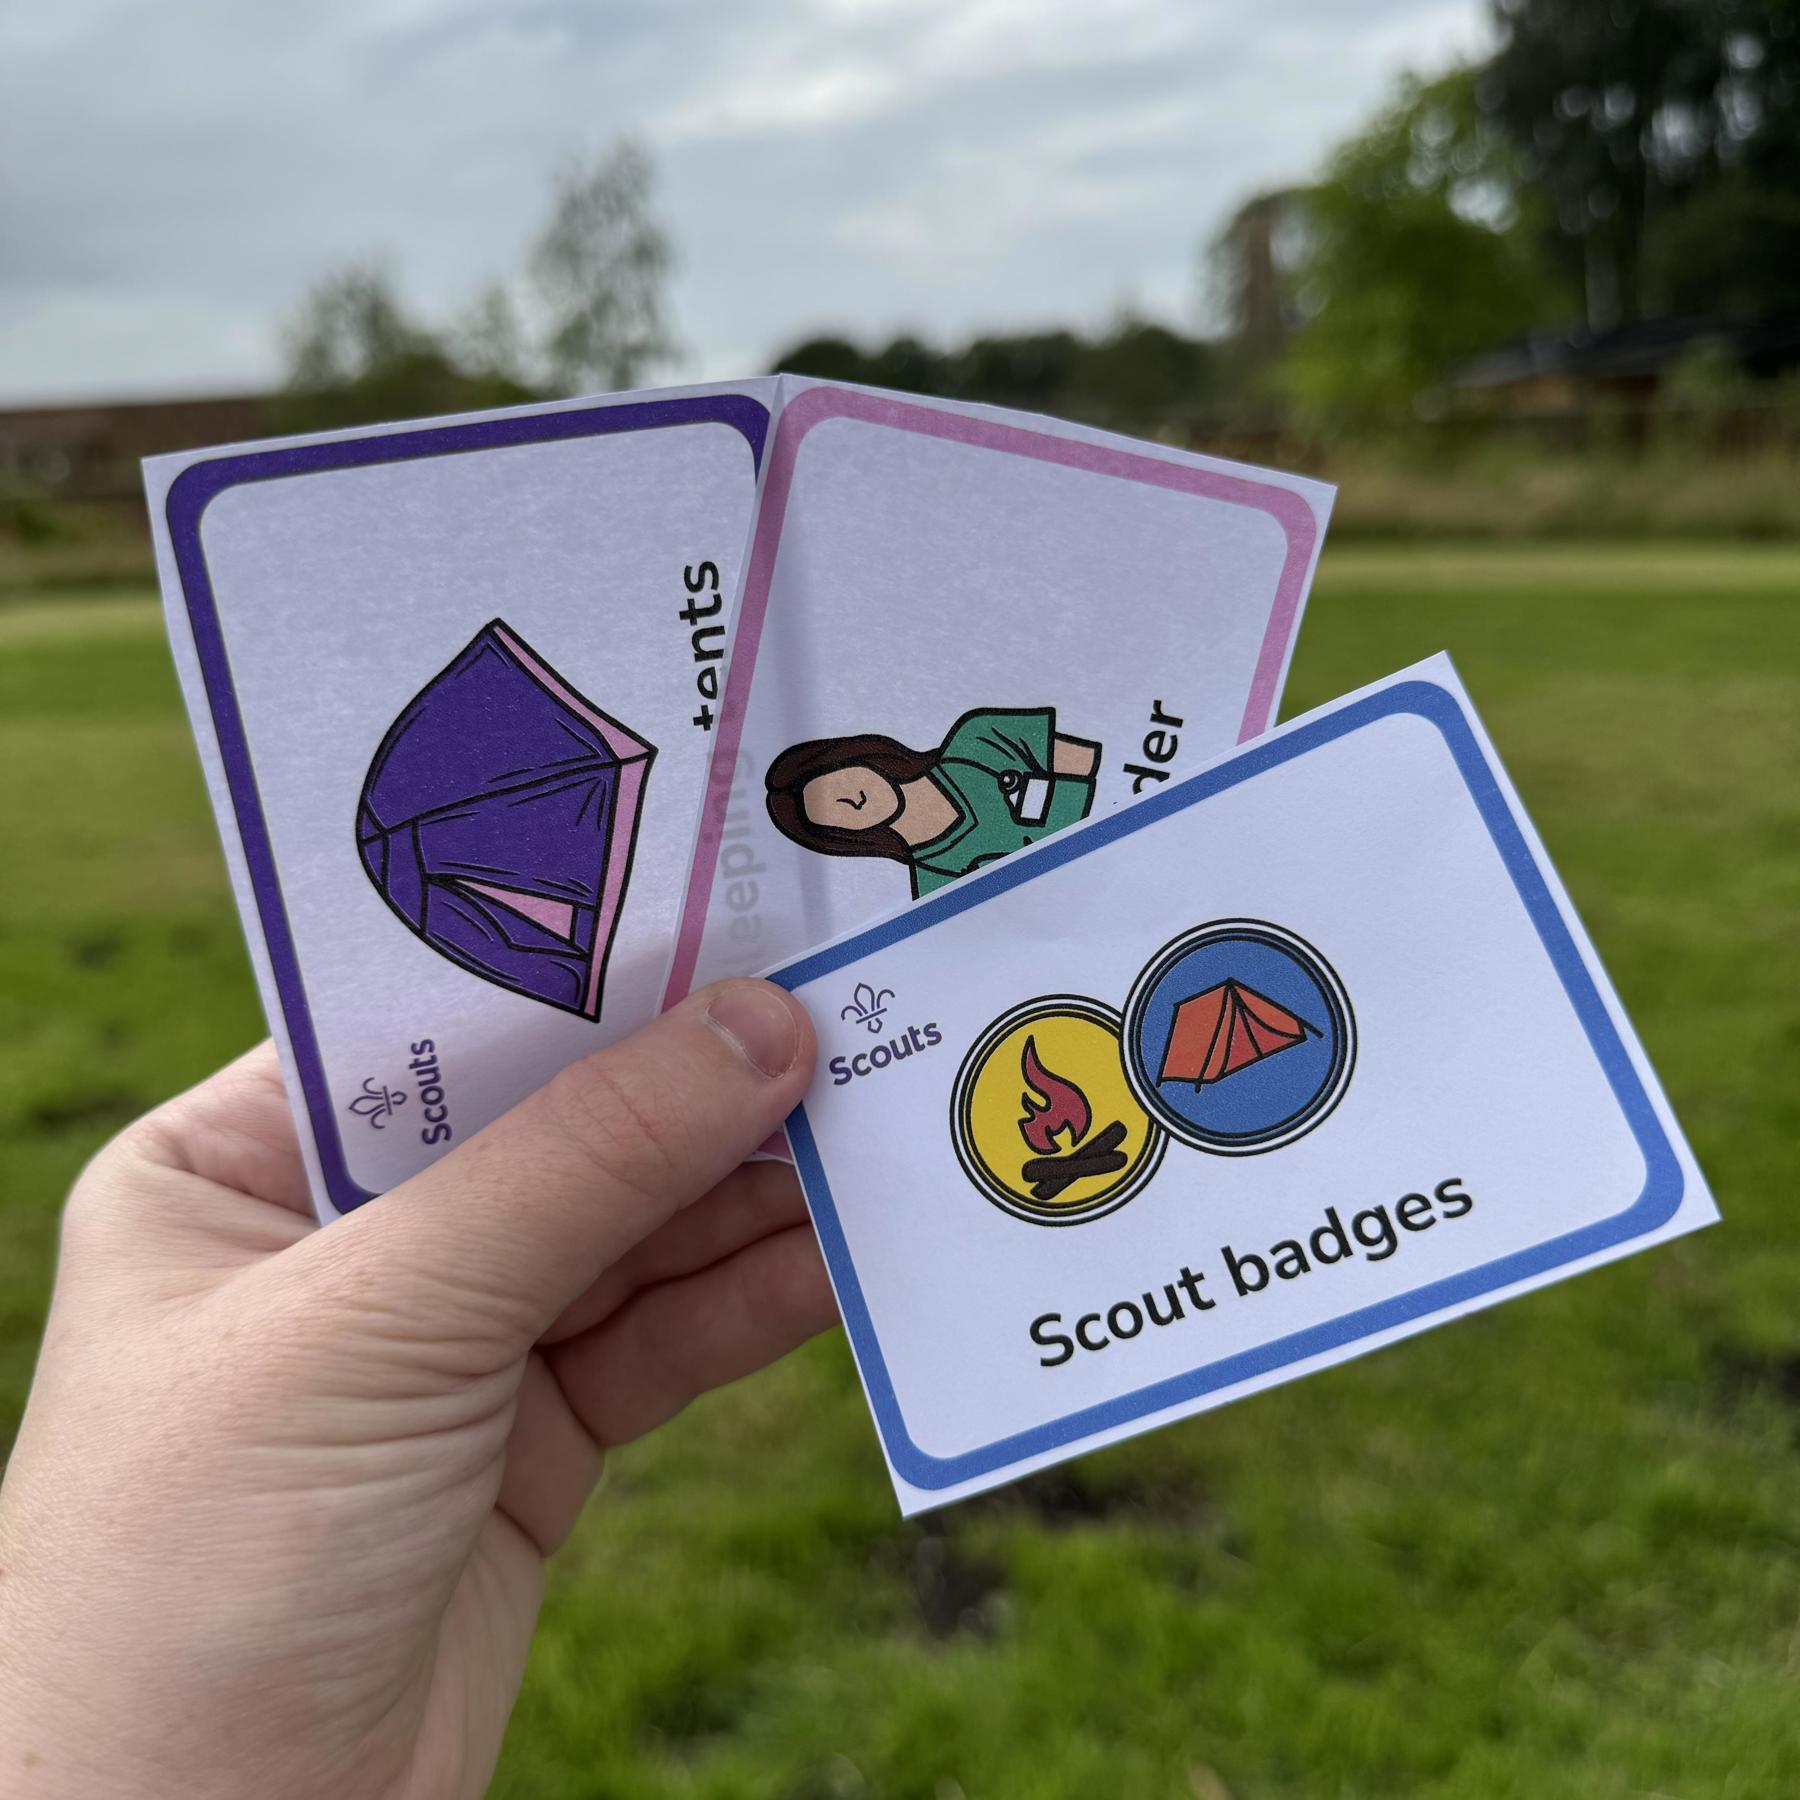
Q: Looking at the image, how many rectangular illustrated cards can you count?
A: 3